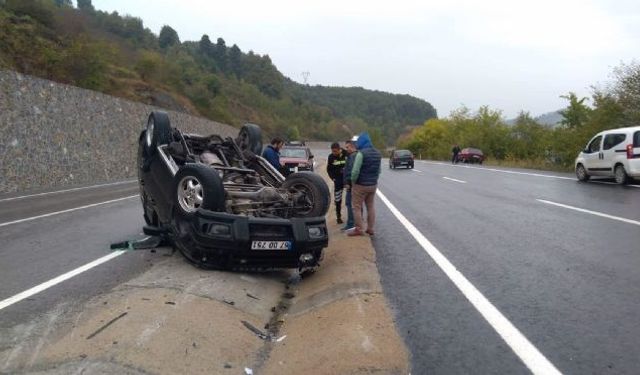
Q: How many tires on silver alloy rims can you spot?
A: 2